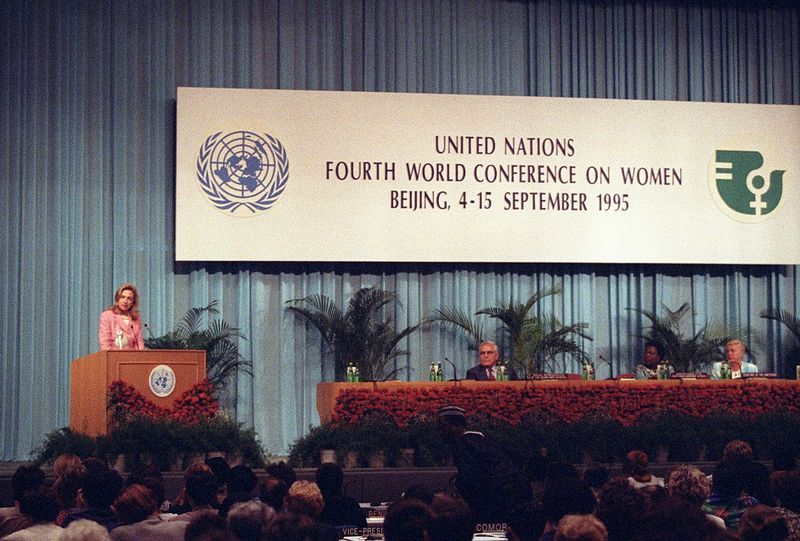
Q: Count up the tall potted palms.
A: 5